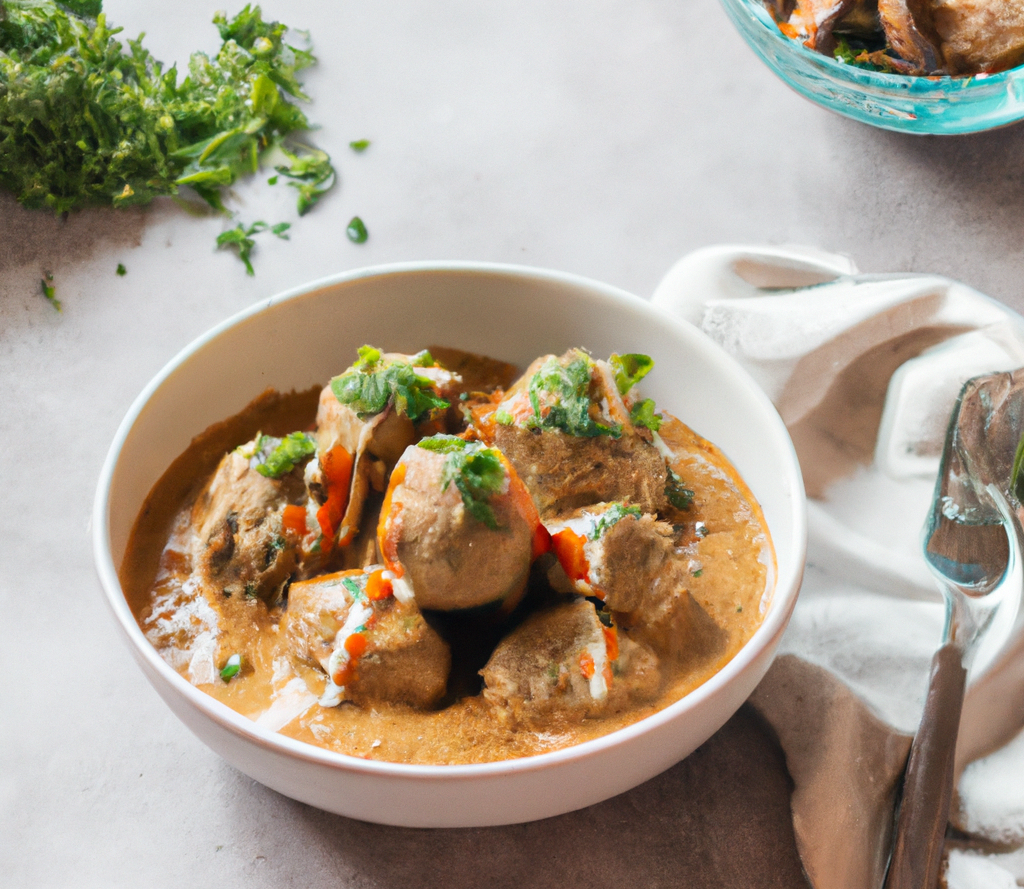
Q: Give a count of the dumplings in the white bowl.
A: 7